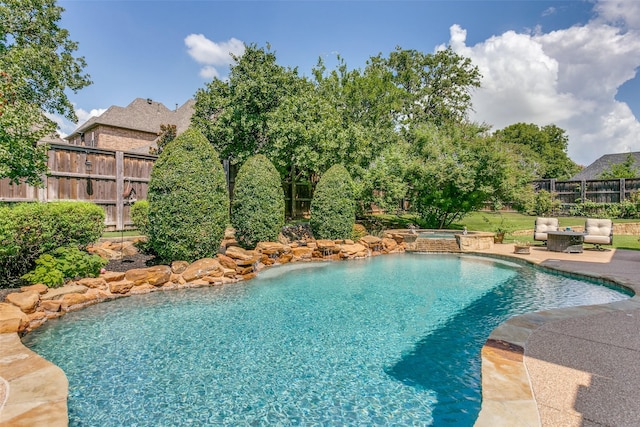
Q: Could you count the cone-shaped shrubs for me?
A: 3